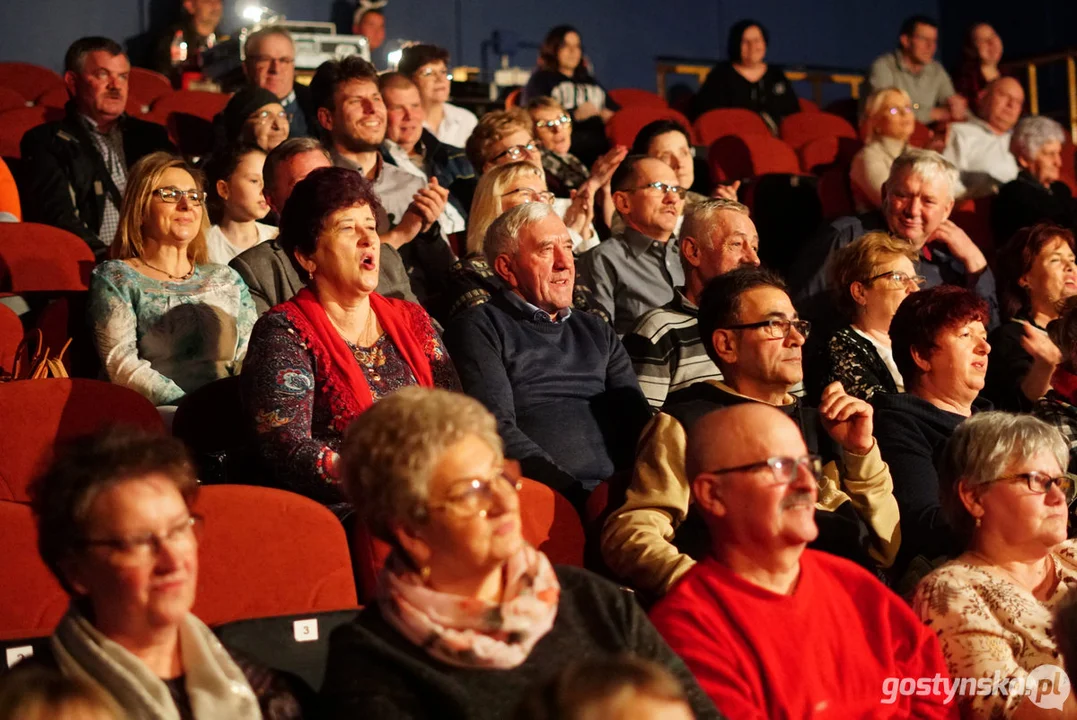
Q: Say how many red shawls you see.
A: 1